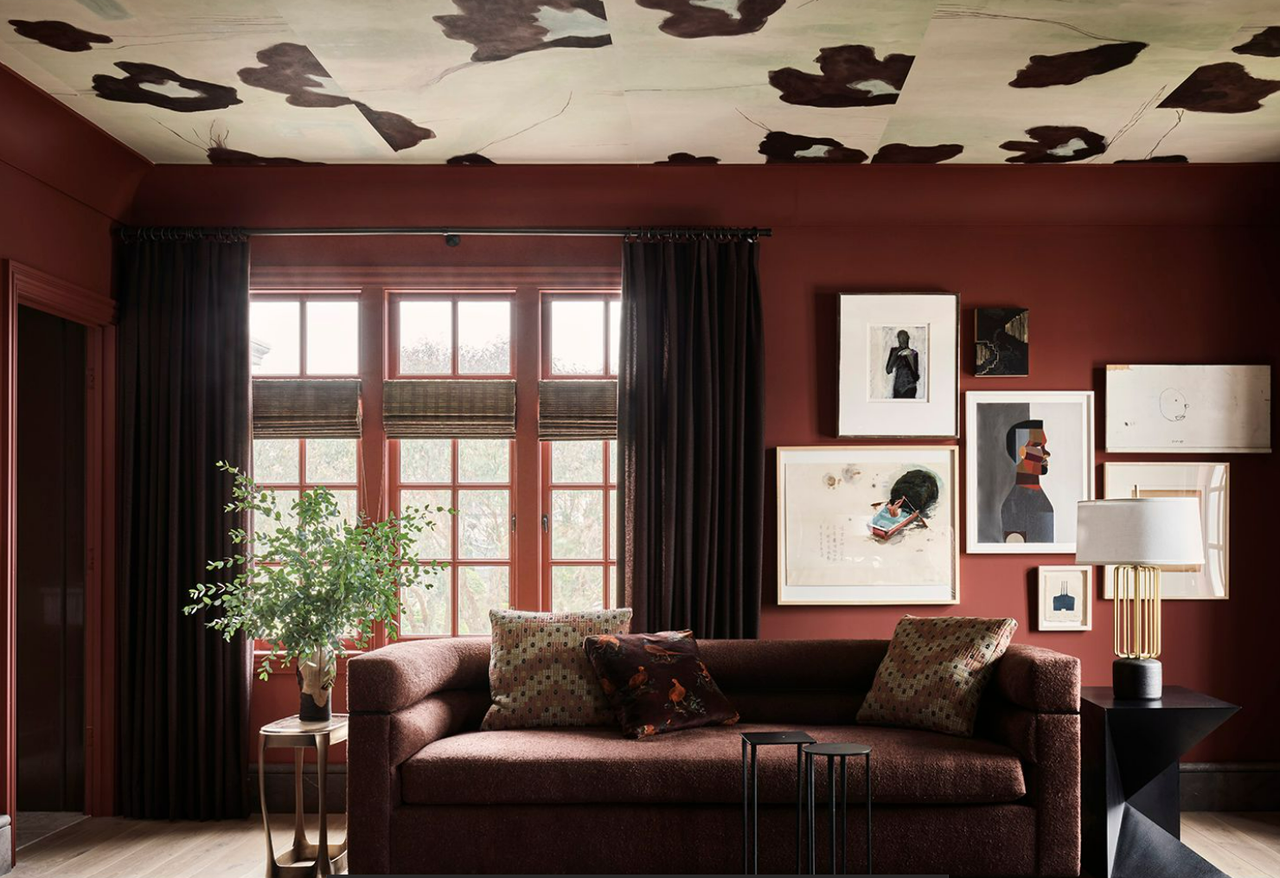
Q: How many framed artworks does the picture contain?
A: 7